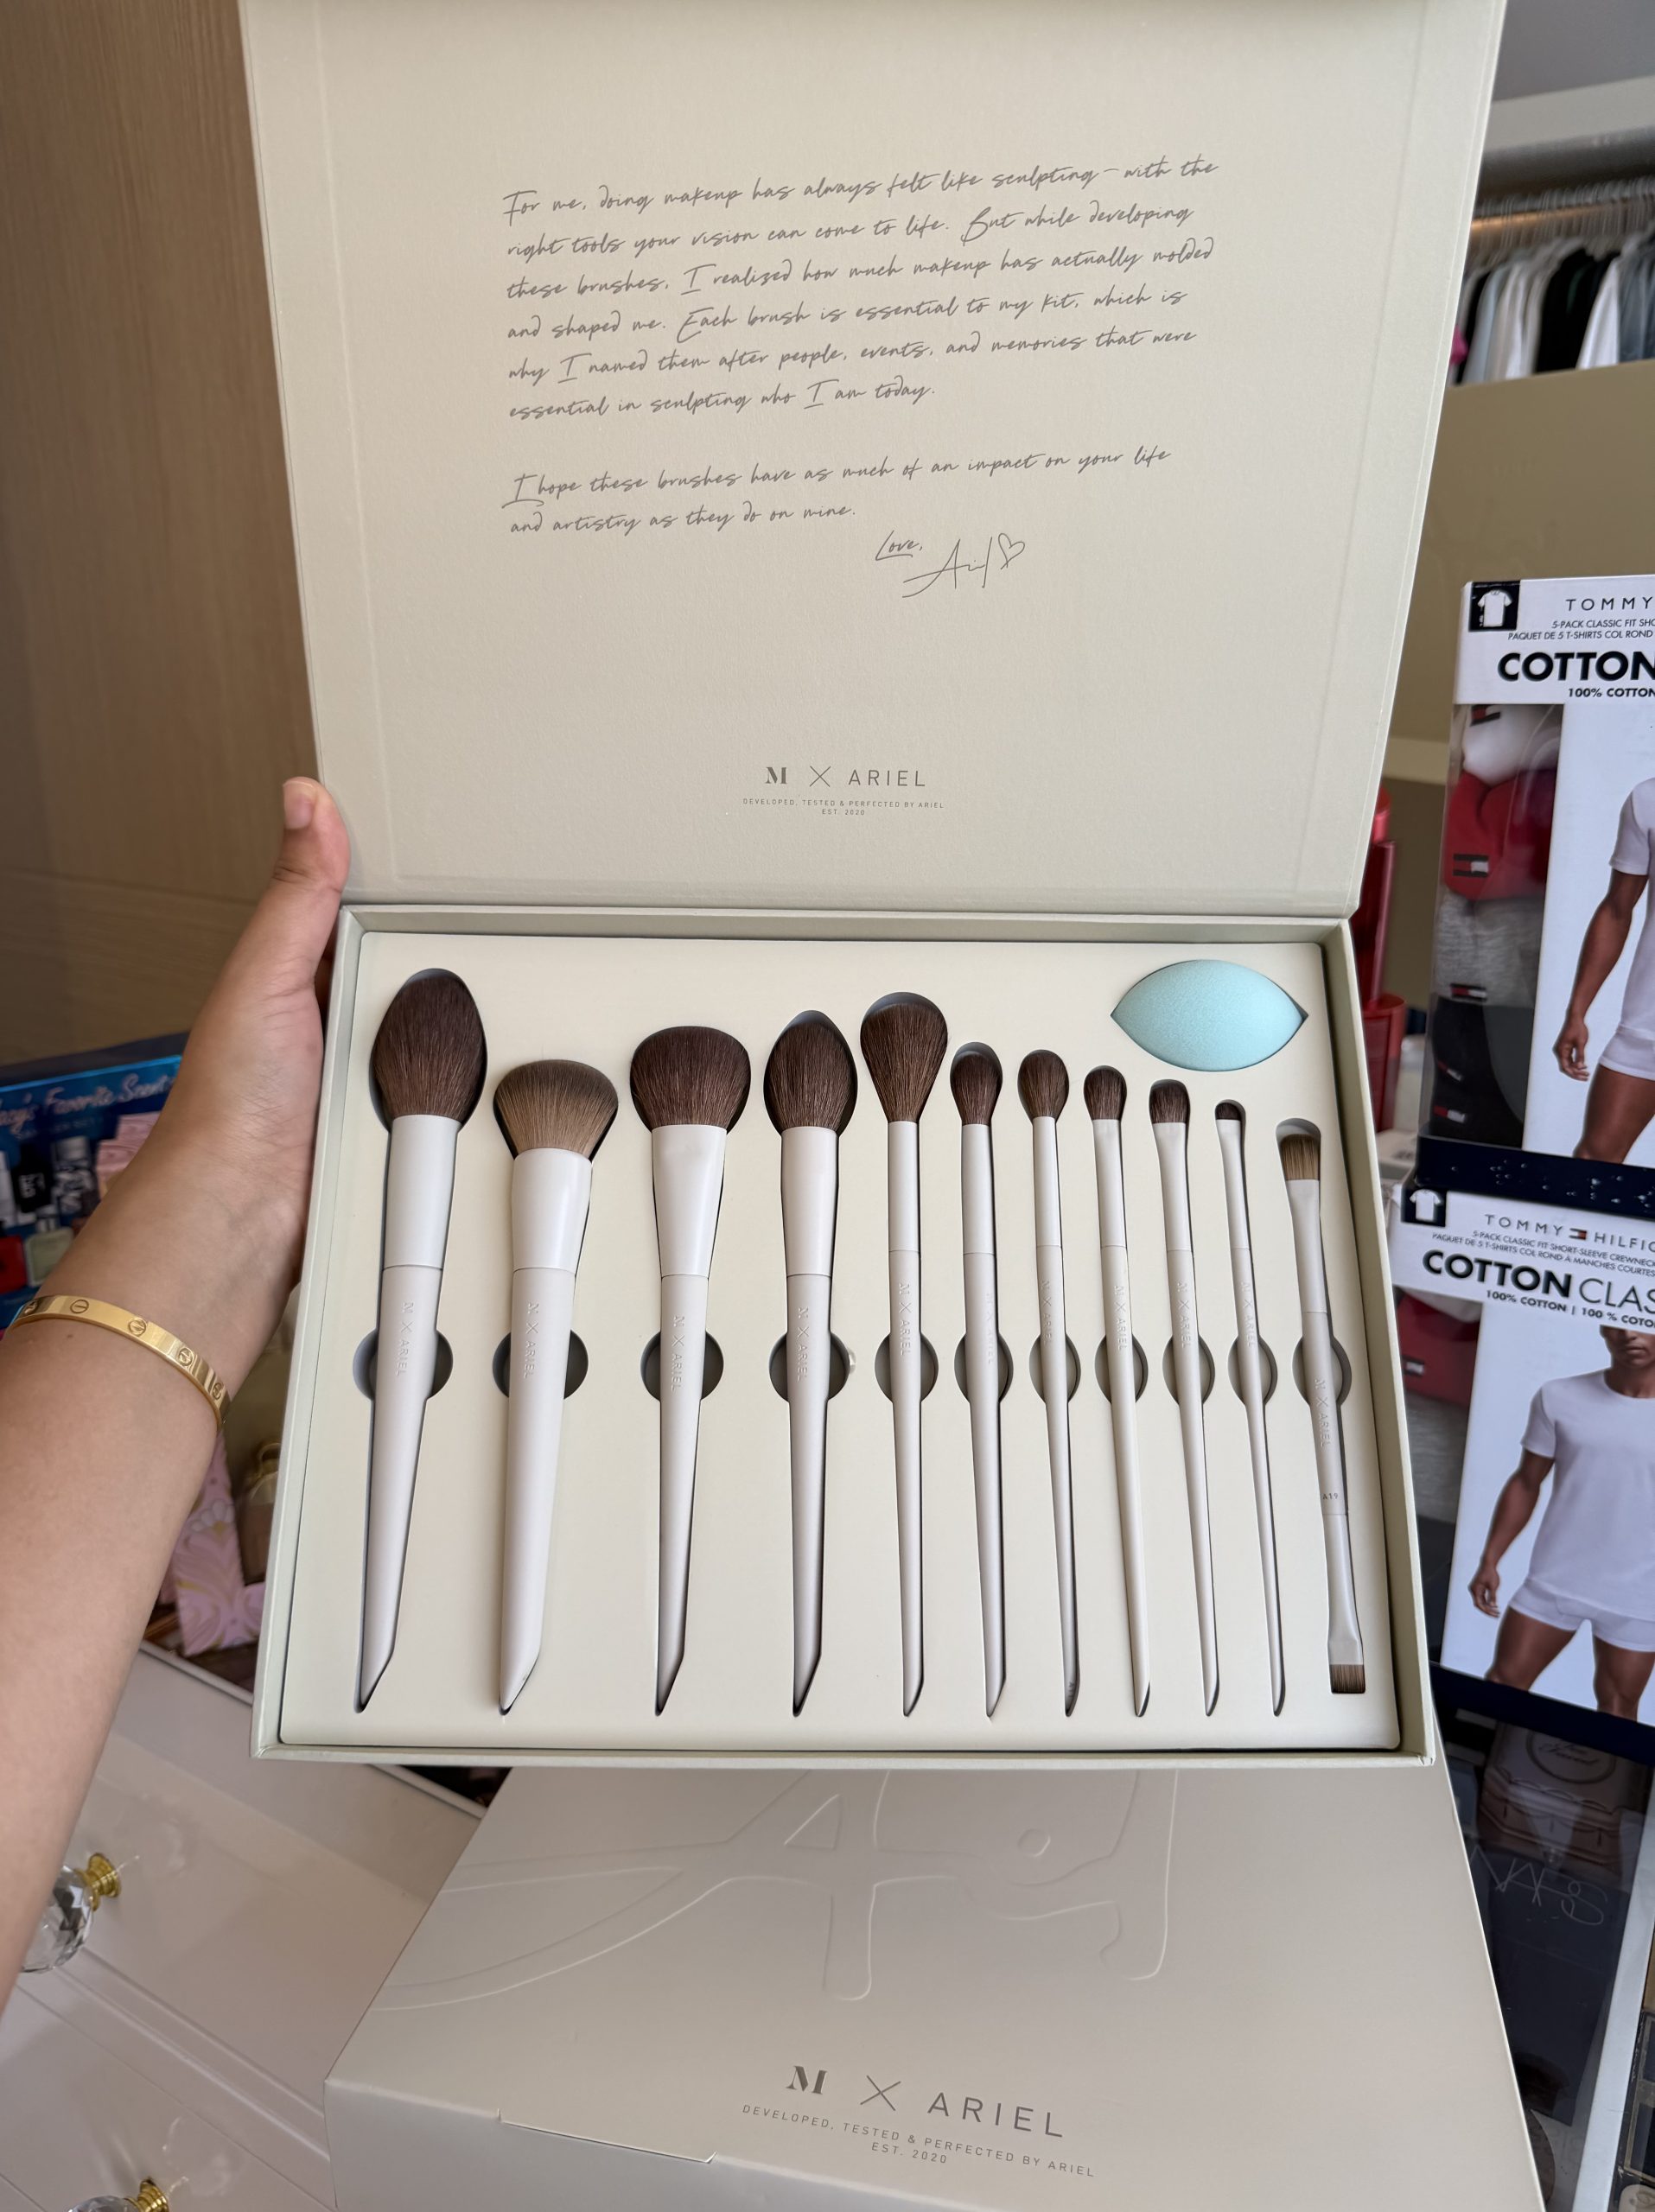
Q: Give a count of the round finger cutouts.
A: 11